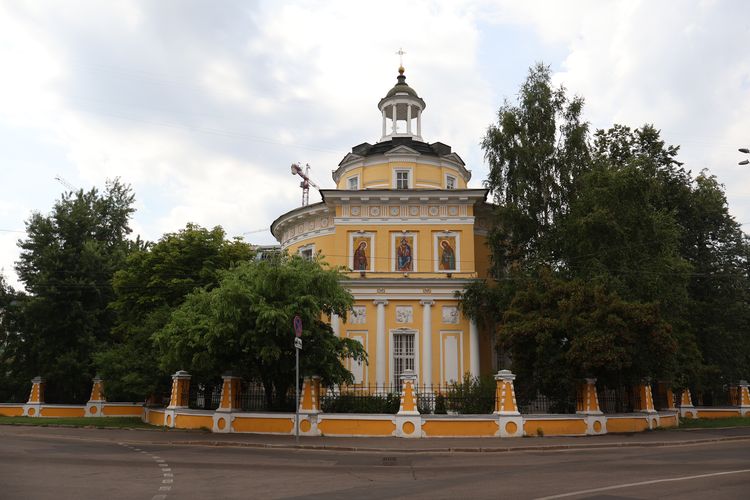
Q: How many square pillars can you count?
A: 12